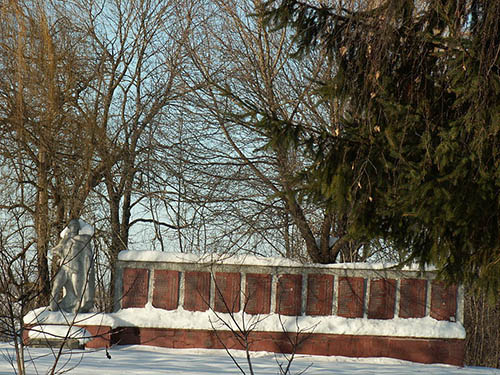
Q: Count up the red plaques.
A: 11